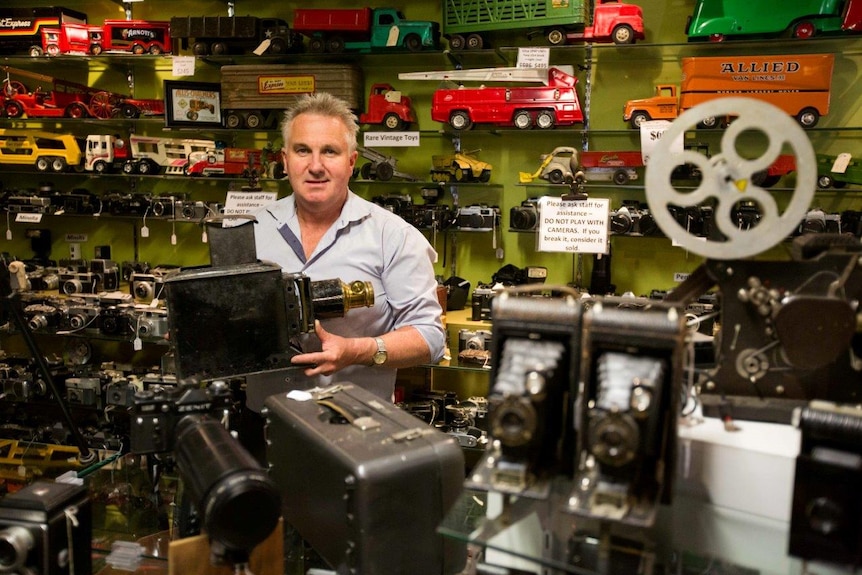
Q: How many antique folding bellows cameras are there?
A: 2